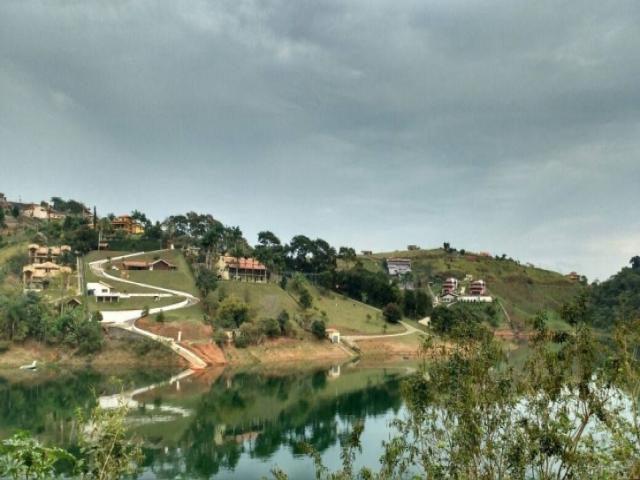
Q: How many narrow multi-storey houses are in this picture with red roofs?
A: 2